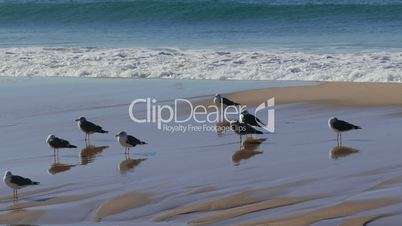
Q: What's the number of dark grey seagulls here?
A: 8